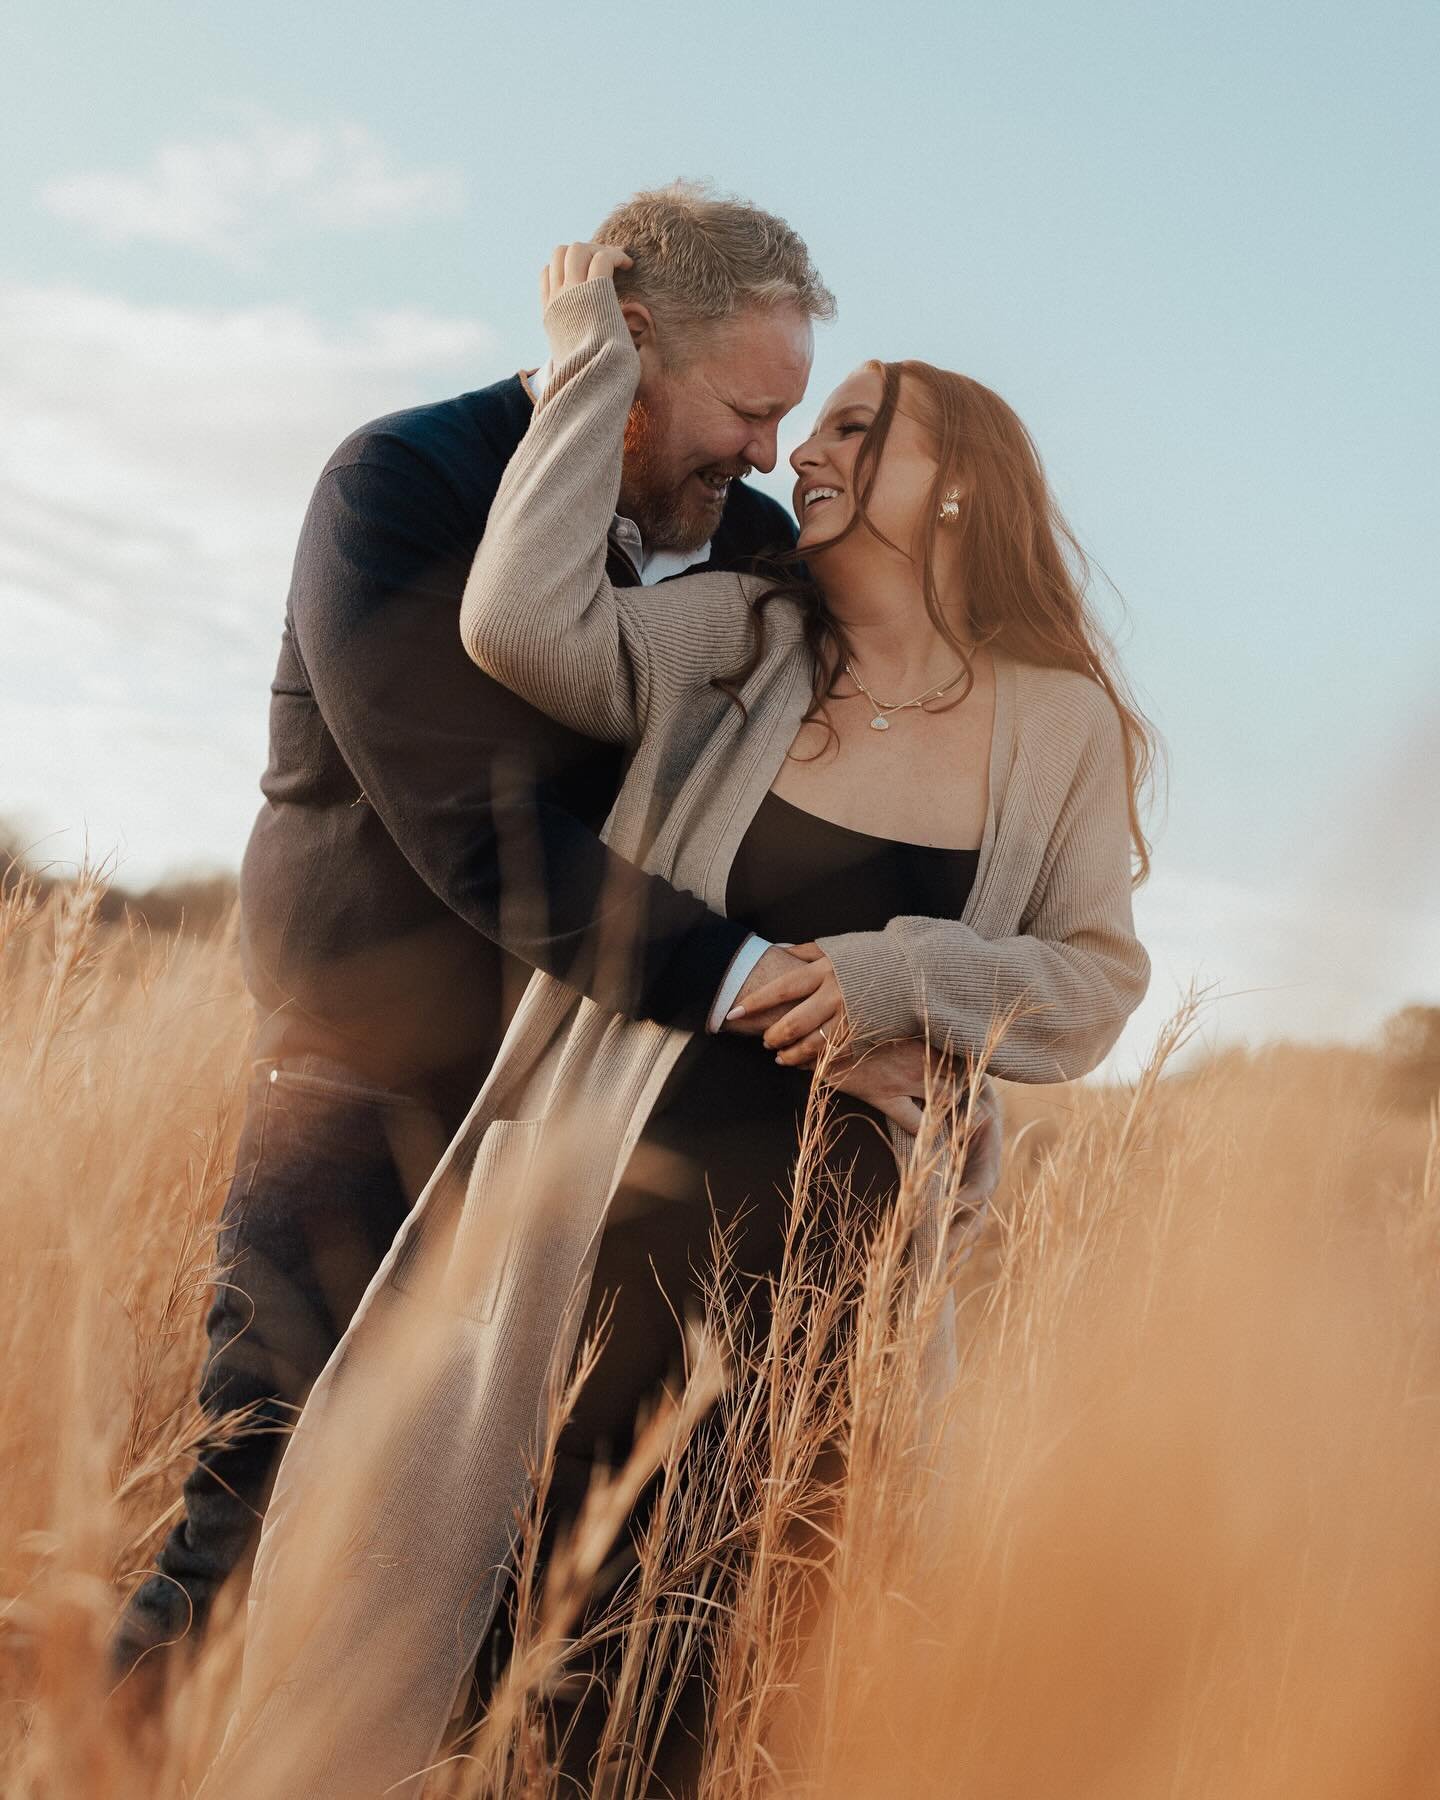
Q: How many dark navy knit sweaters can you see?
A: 1